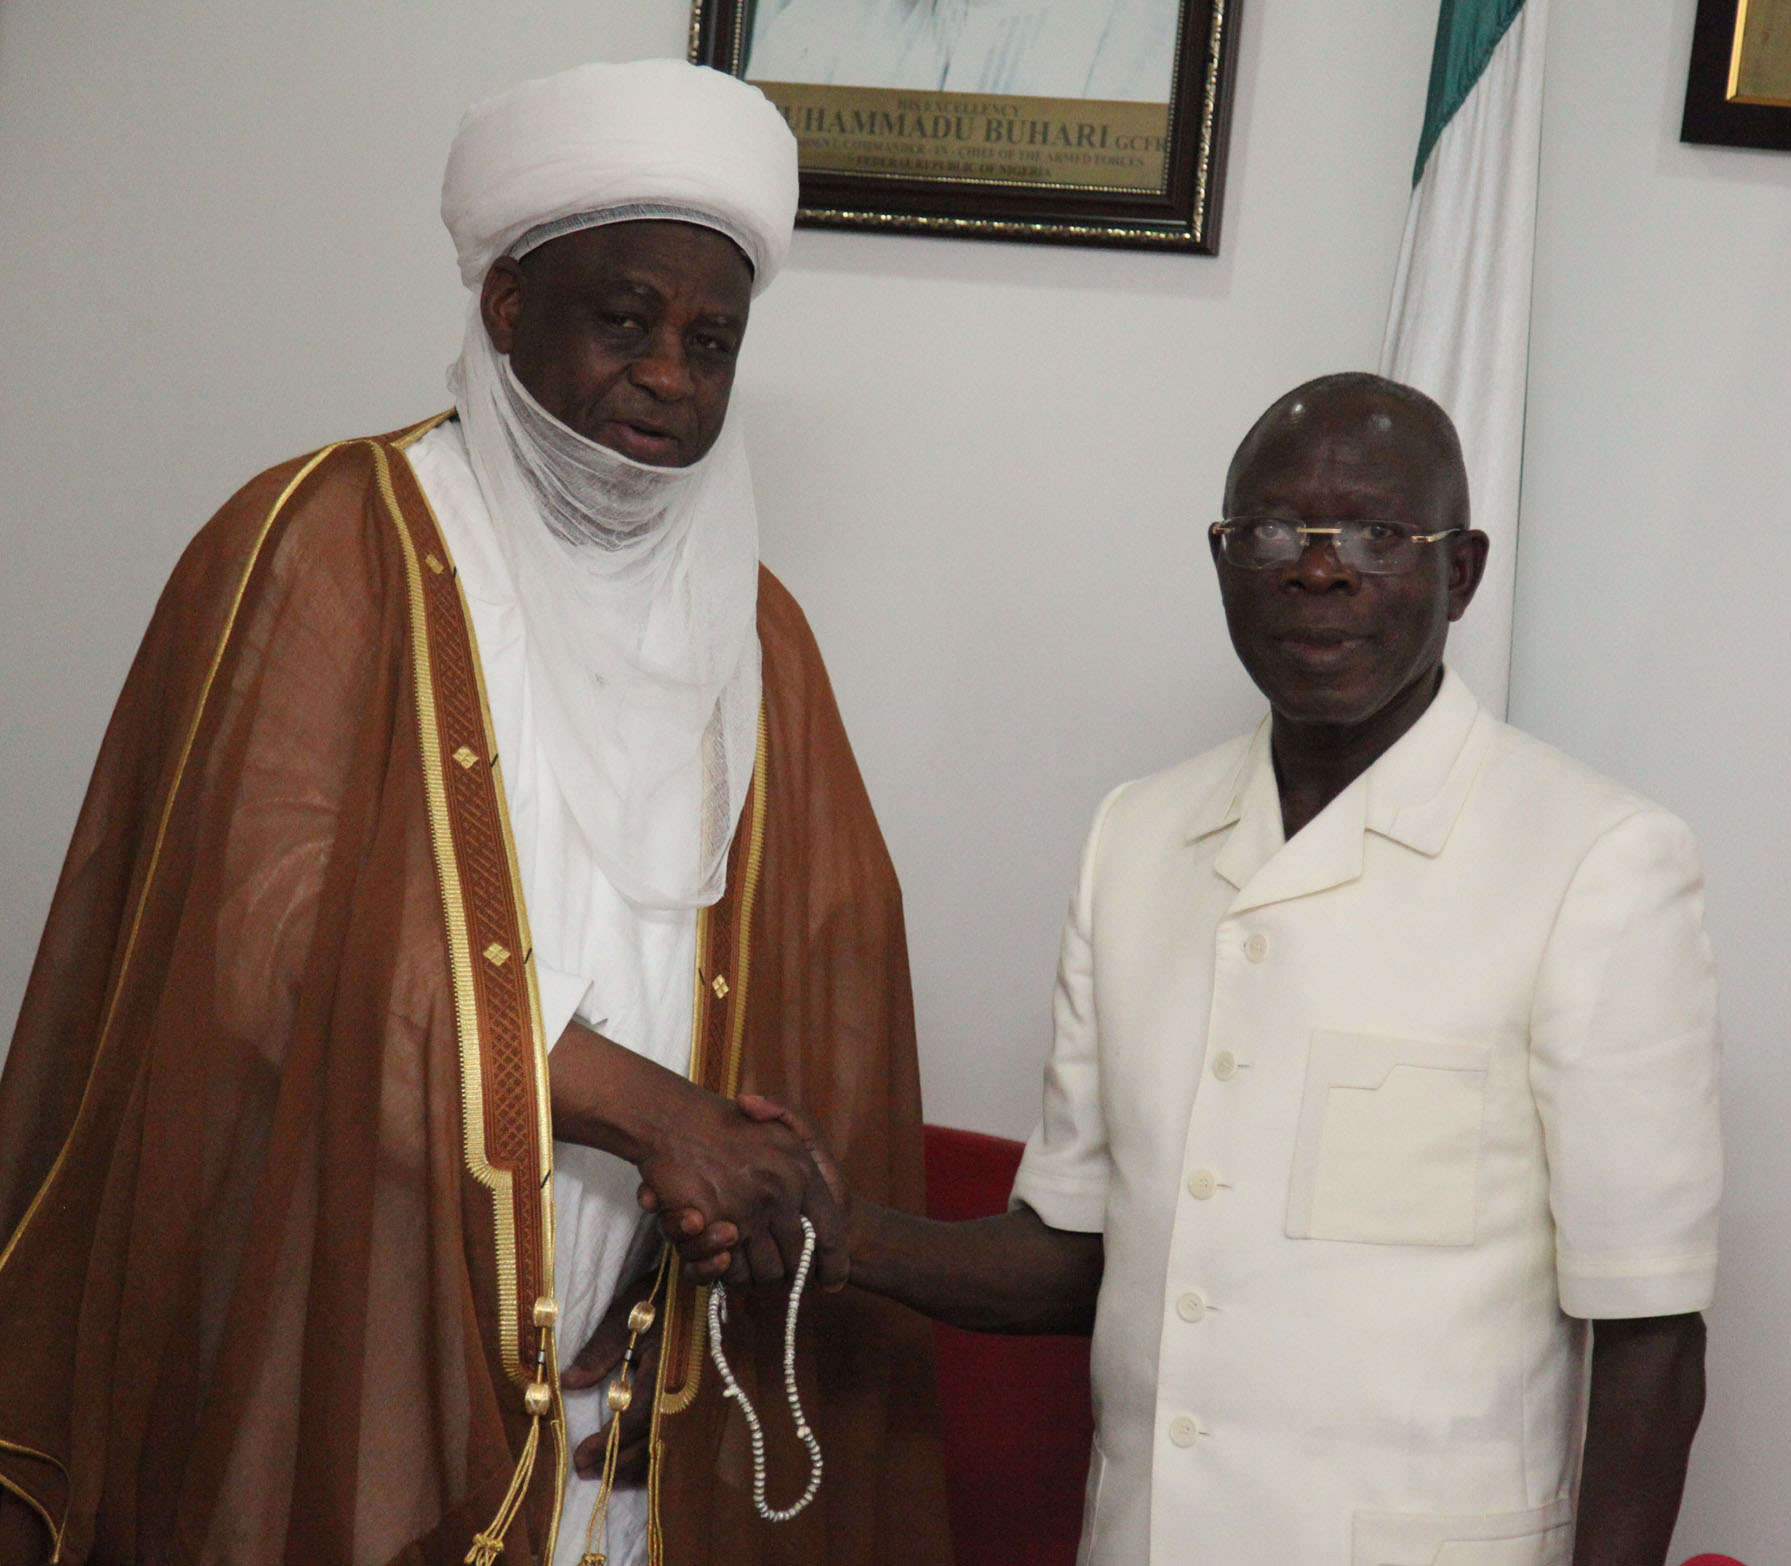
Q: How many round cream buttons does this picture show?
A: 5